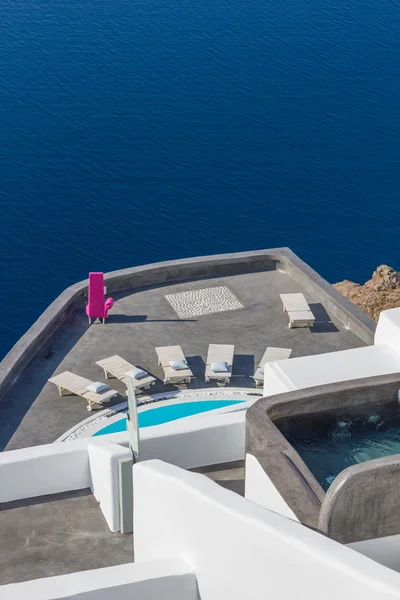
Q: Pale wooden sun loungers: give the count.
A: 6